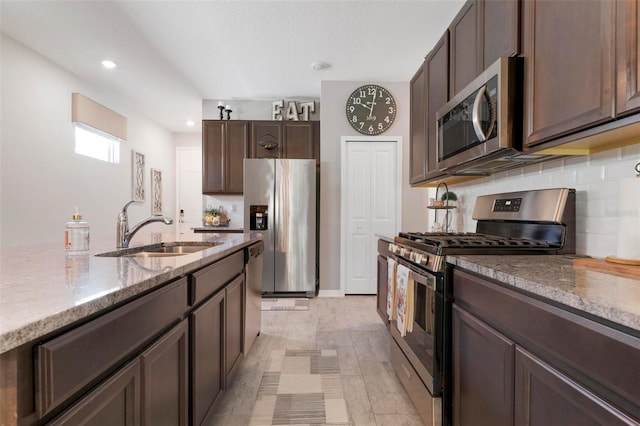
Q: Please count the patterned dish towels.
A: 2